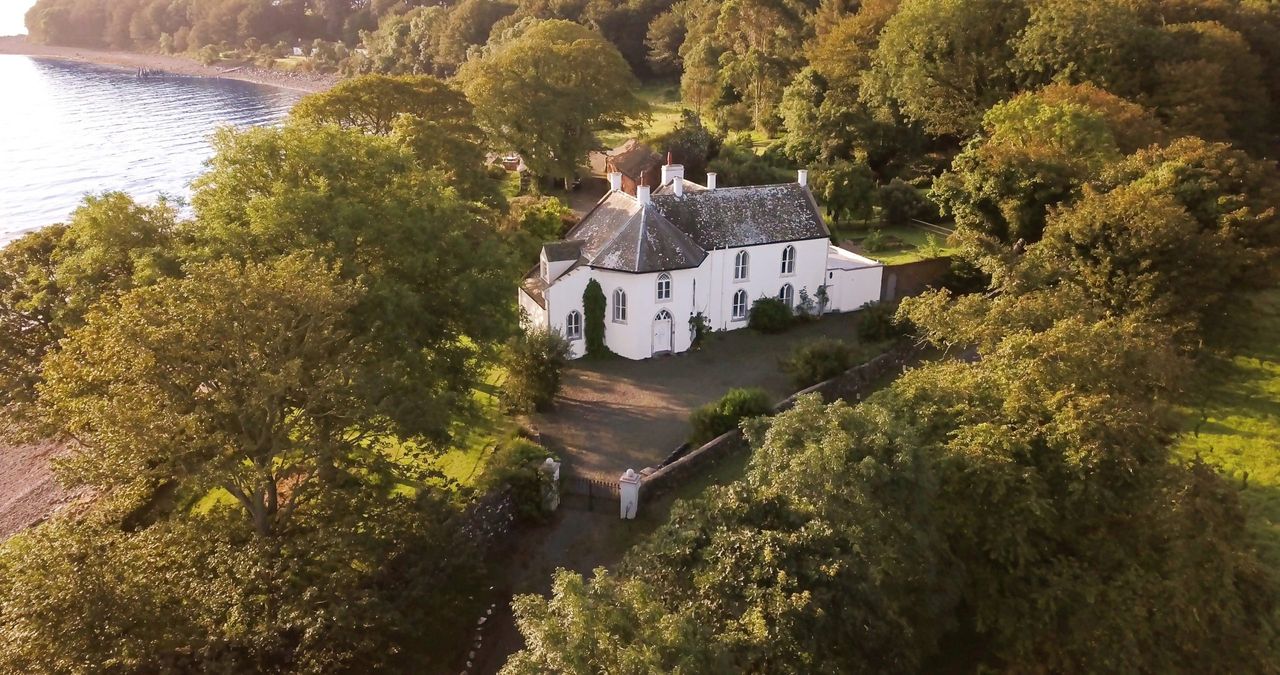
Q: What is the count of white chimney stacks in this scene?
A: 6